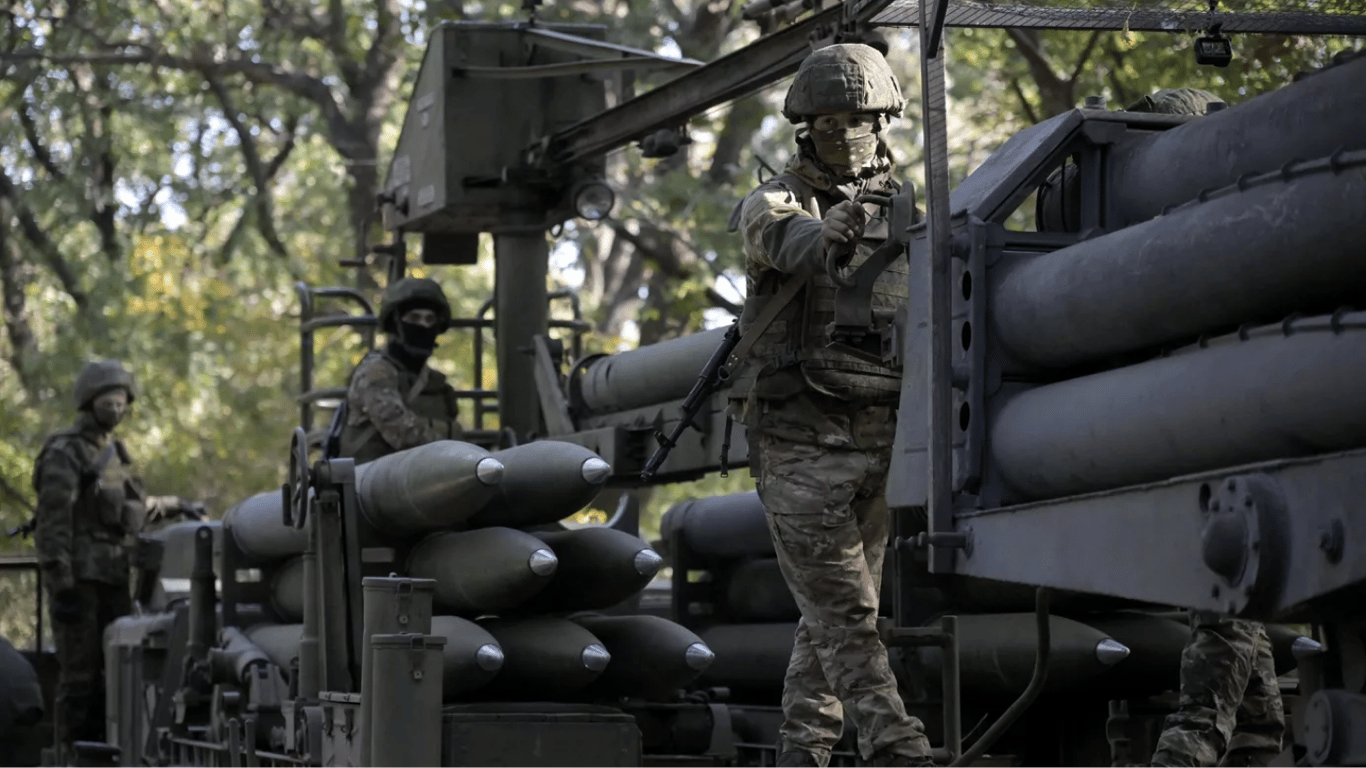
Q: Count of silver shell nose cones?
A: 9